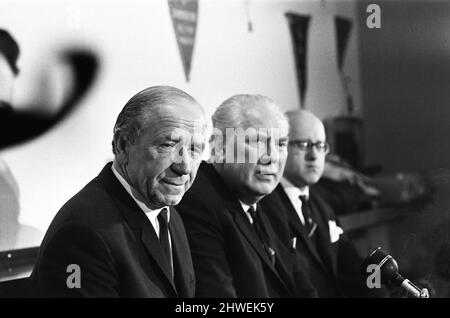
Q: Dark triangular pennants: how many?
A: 3